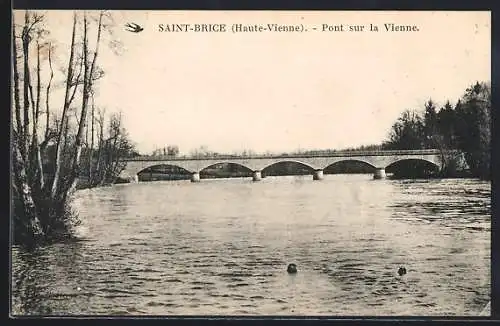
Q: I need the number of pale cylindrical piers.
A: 4